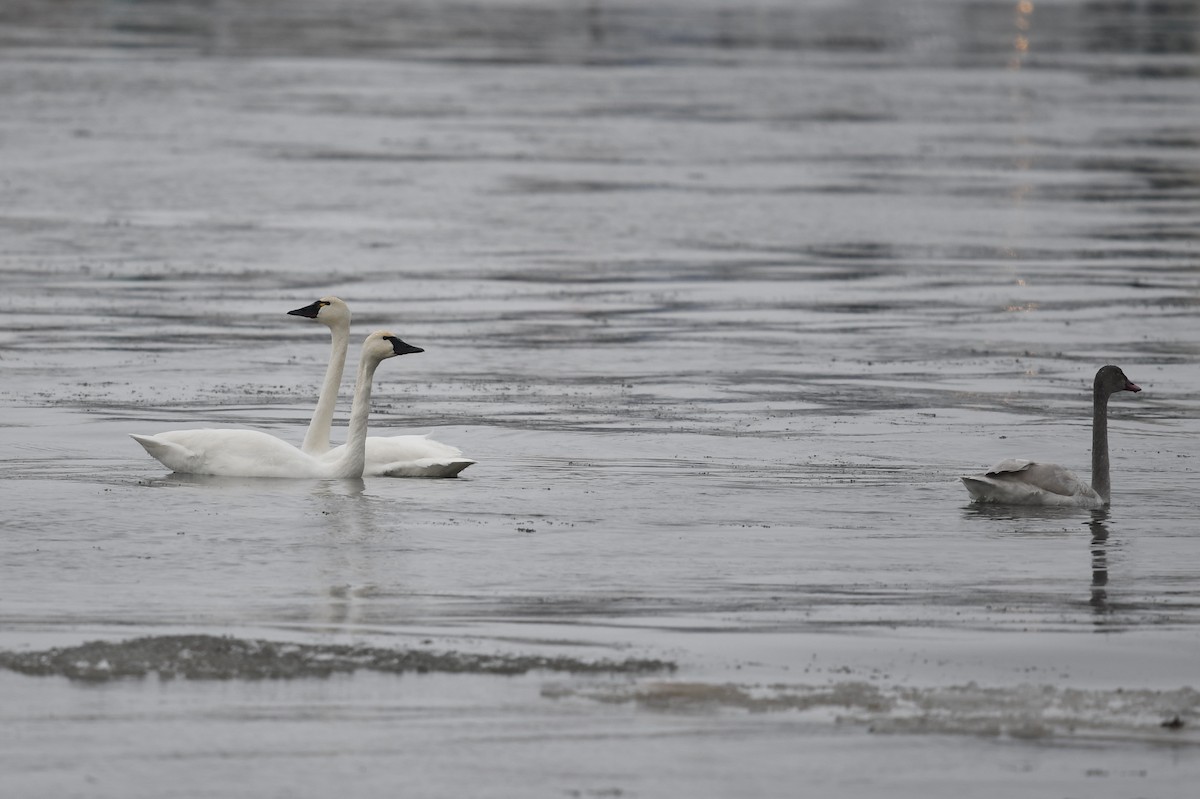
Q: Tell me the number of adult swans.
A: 2